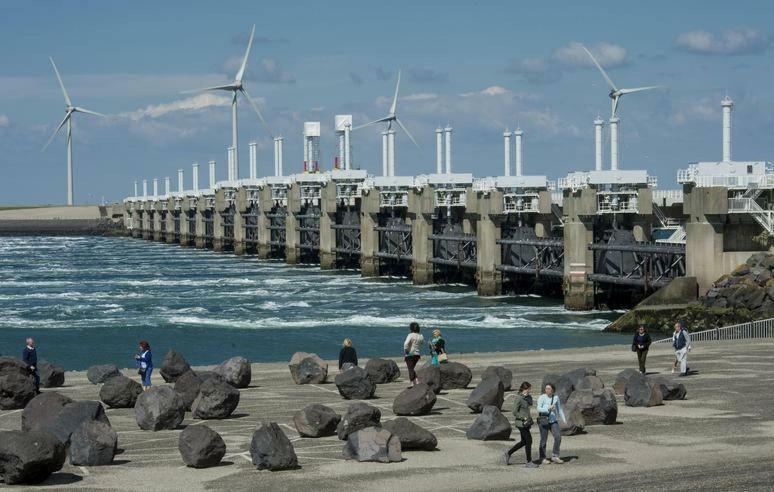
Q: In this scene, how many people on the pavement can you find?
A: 9